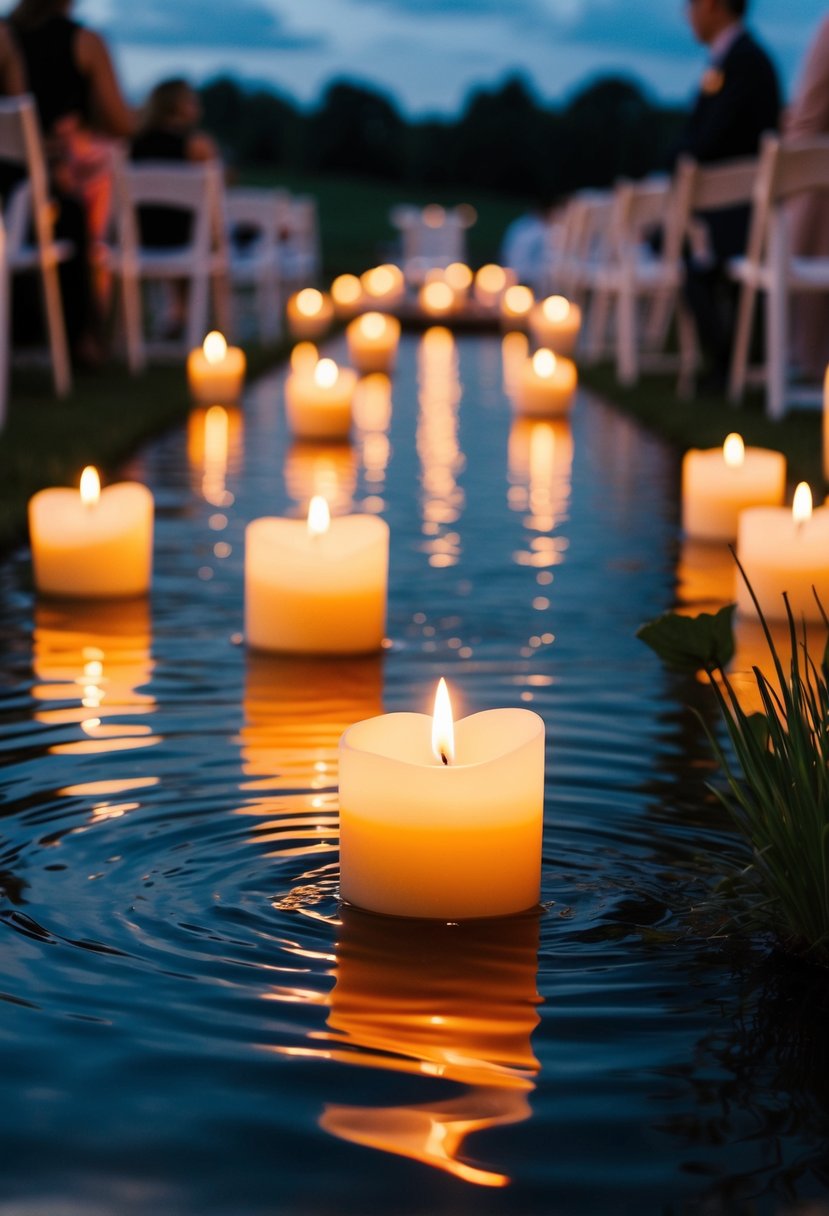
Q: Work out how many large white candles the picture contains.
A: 5